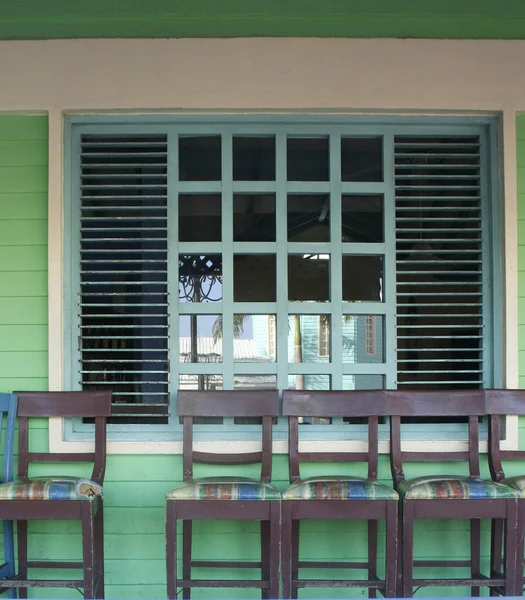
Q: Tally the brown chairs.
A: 5